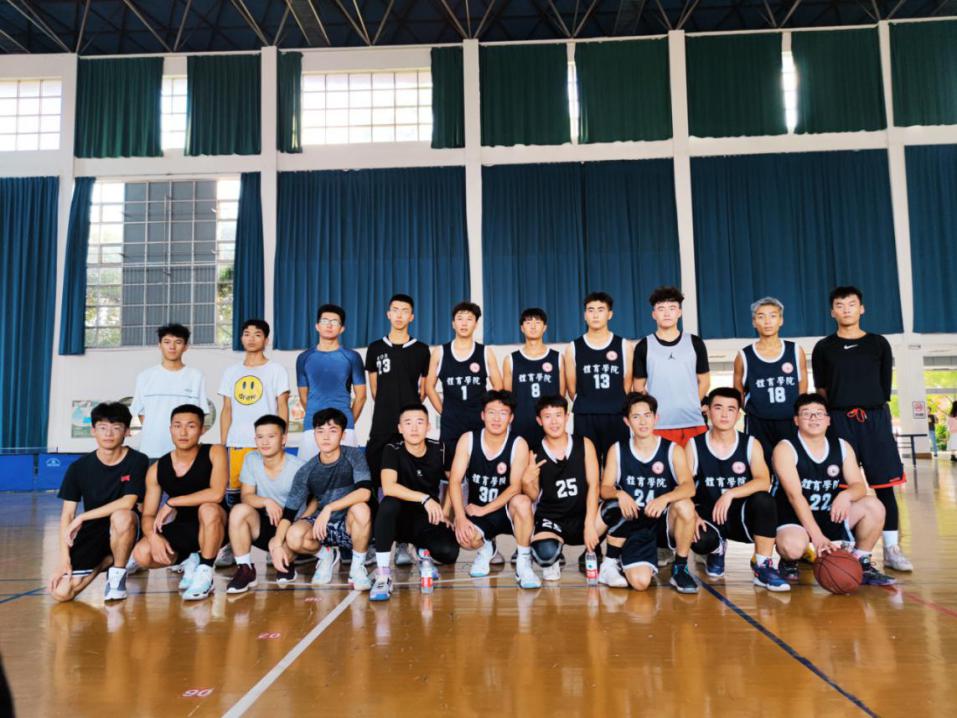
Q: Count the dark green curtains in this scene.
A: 9